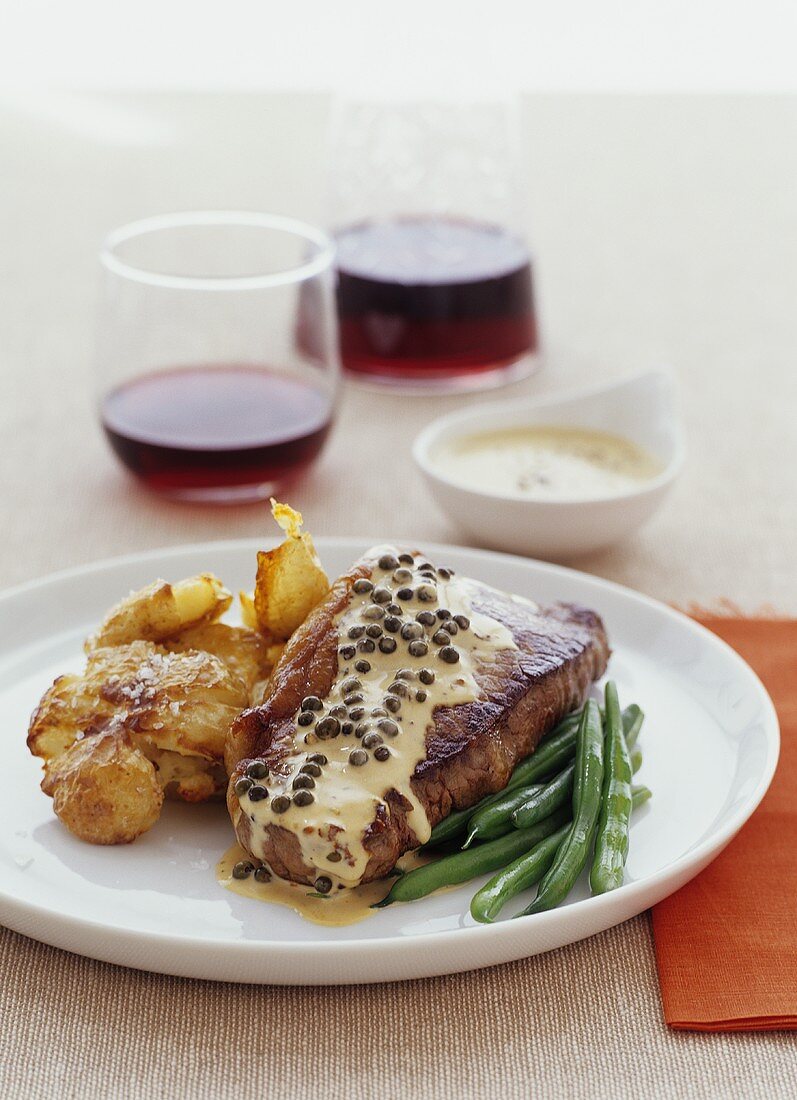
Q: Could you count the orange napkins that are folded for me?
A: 1